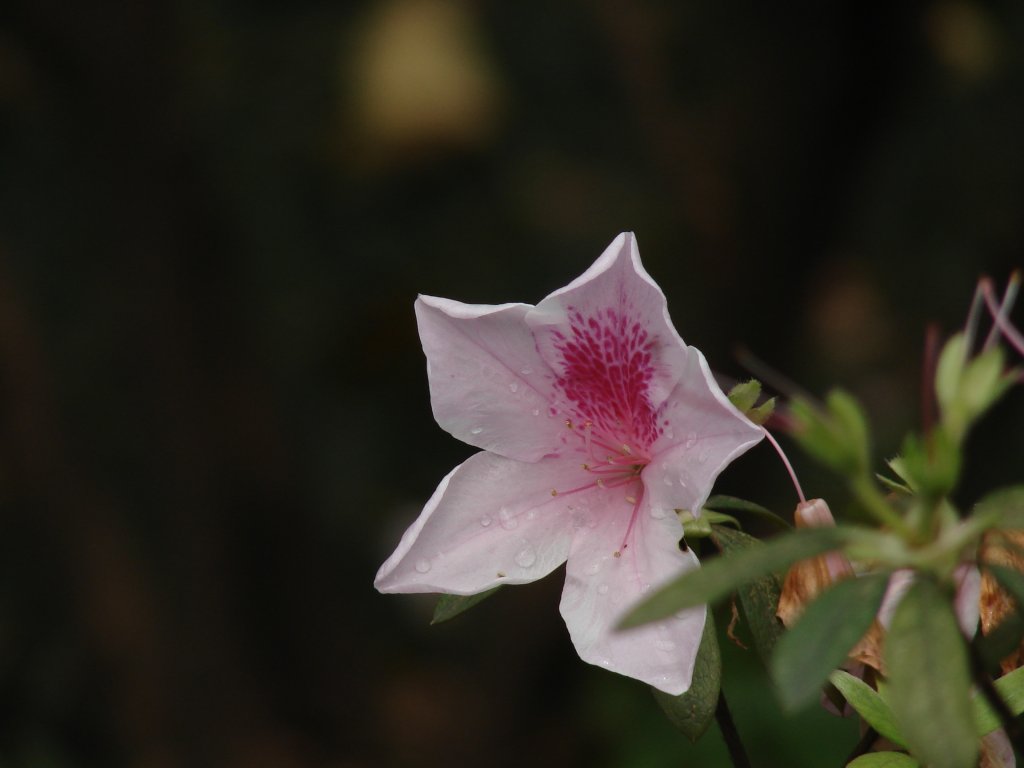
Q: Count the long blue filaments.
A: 0